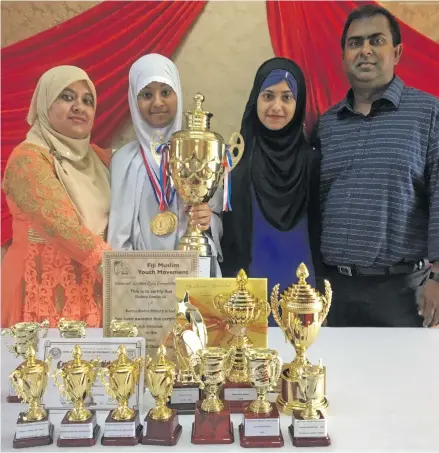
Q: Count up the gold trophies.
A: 14